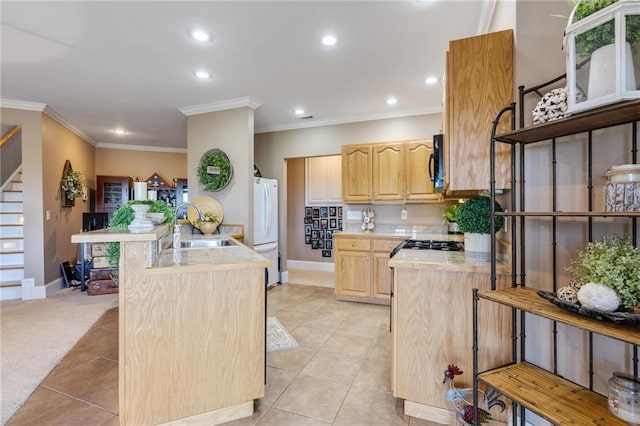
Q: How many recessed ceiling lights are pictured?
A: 7